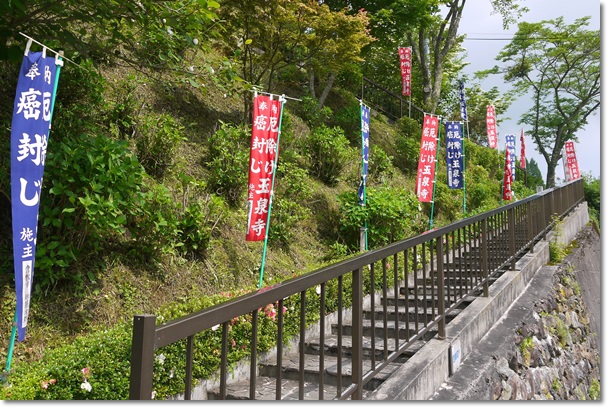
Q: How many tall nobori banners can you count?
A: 12